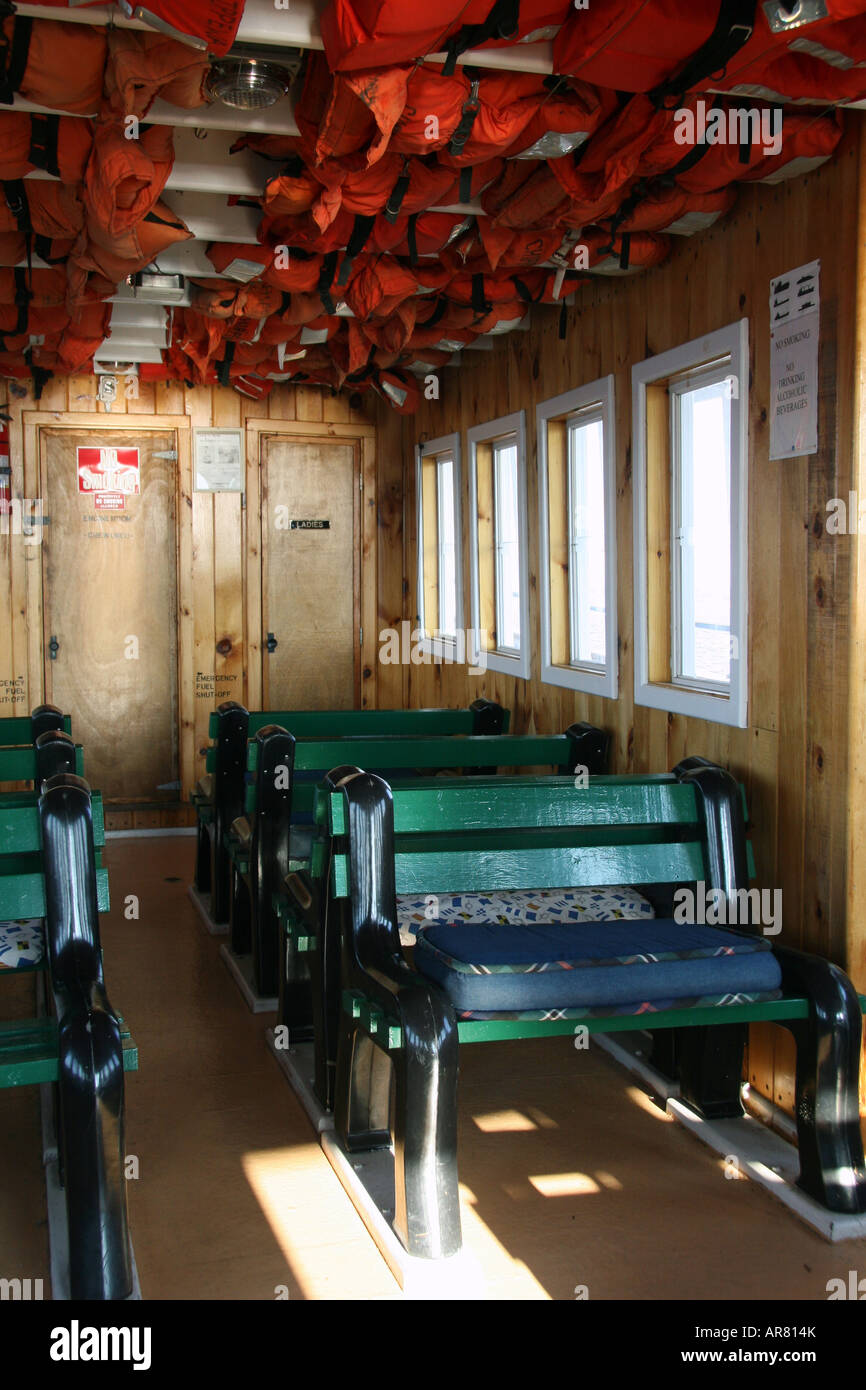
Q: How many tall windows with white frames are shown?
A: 4